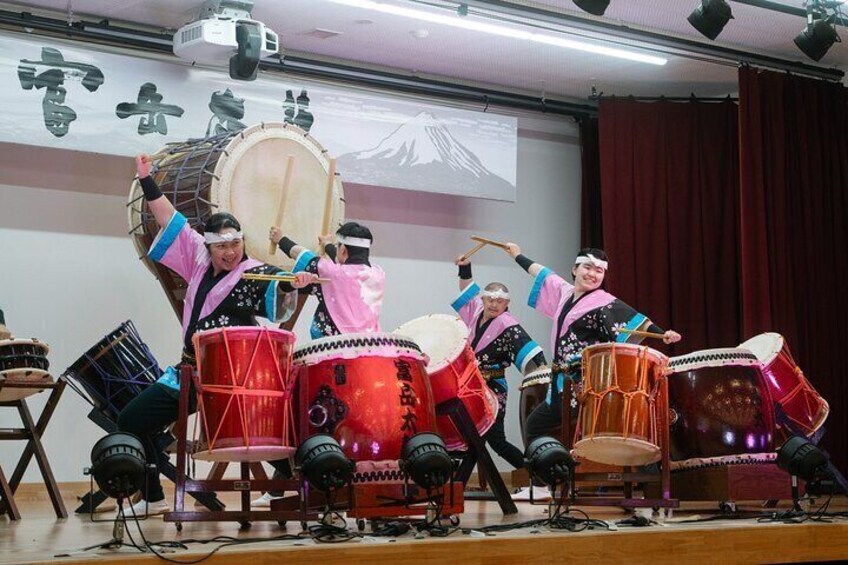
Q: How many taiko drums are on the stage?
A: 10